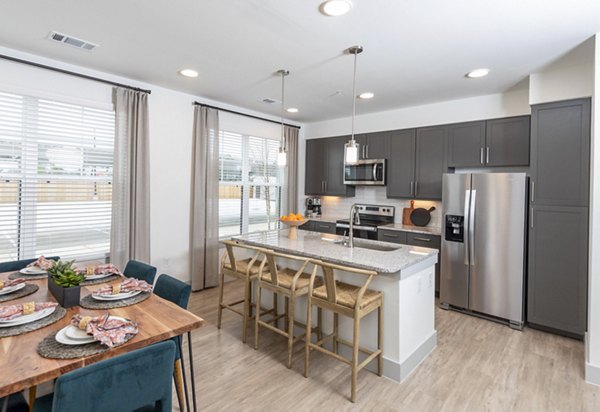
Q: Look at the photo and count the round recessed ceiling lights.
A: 5